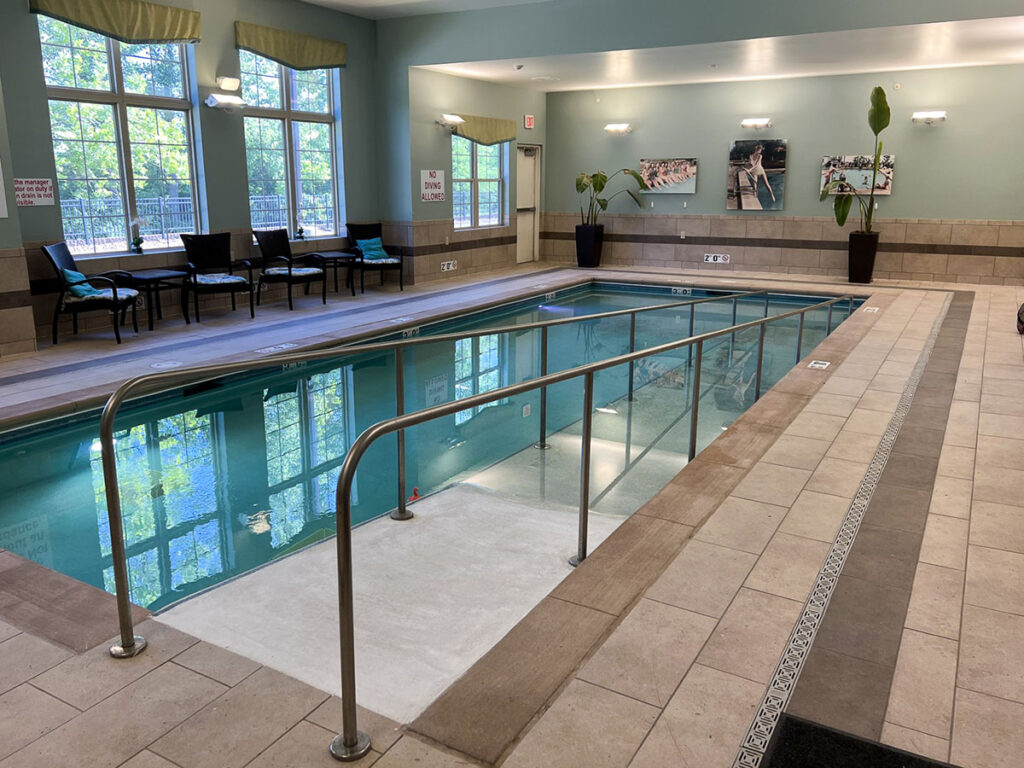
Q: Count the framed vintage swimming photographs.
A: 3